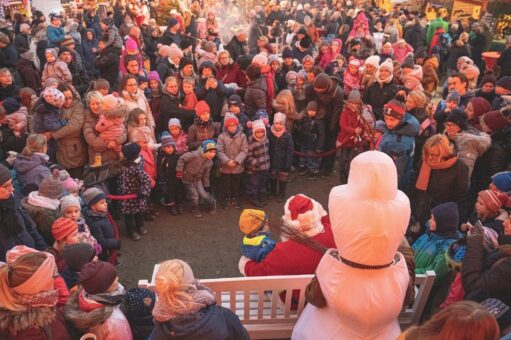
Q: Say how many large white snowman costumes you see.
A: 1